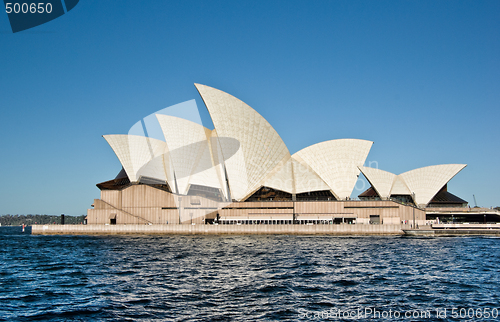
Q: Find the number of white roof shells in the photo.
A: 6